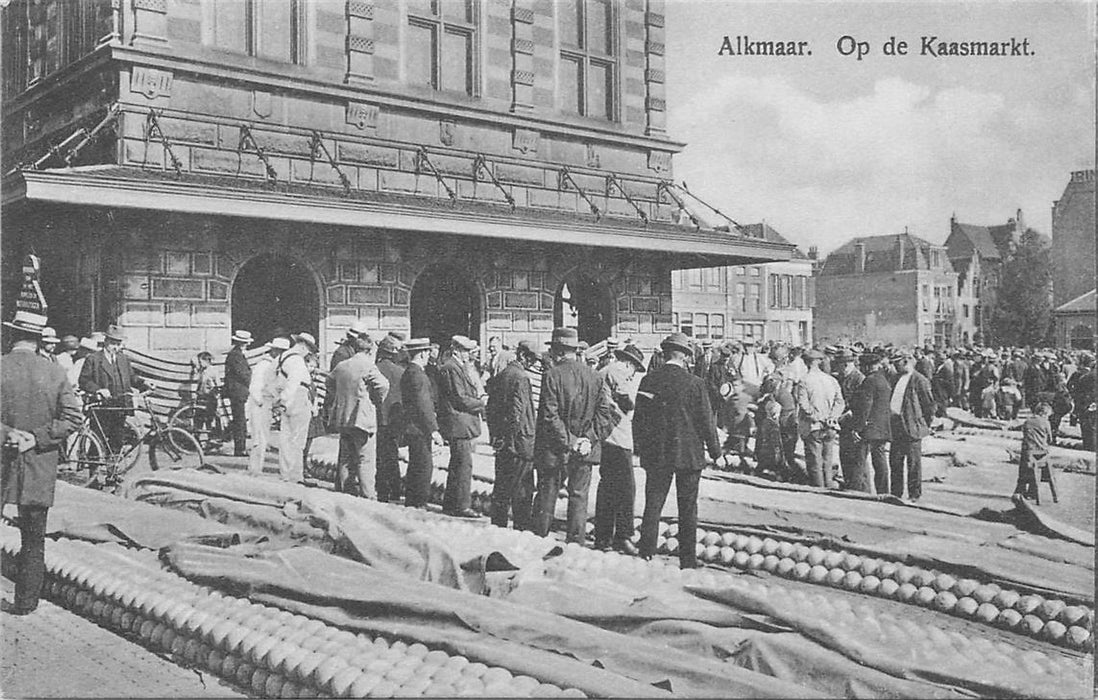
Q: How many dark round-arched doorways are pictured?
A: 3